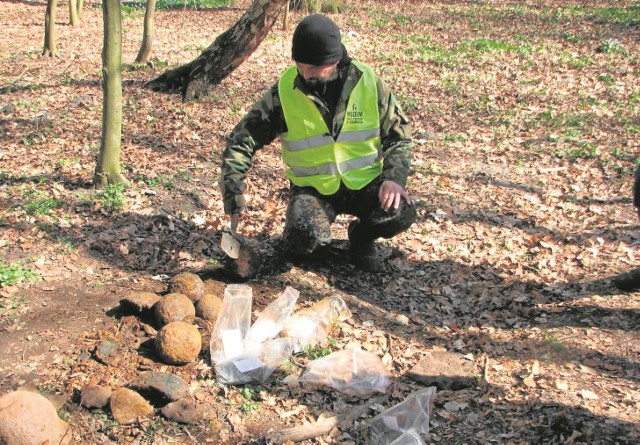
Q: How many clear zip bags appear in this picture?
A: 6